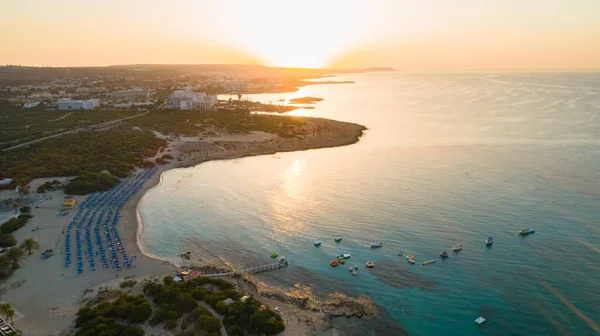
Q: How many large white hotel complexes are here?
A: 2